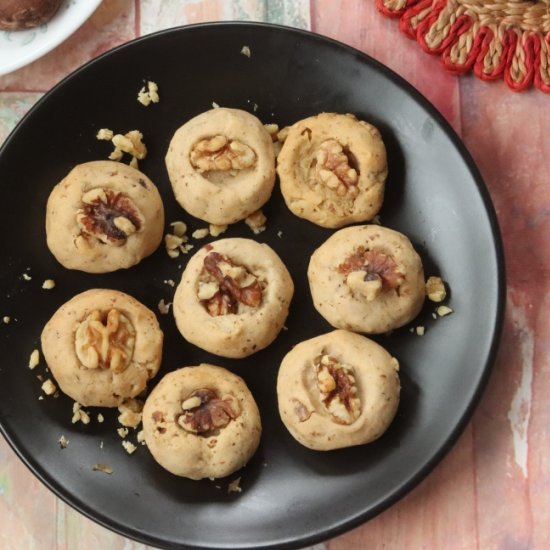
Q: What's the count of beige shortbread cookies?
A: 8